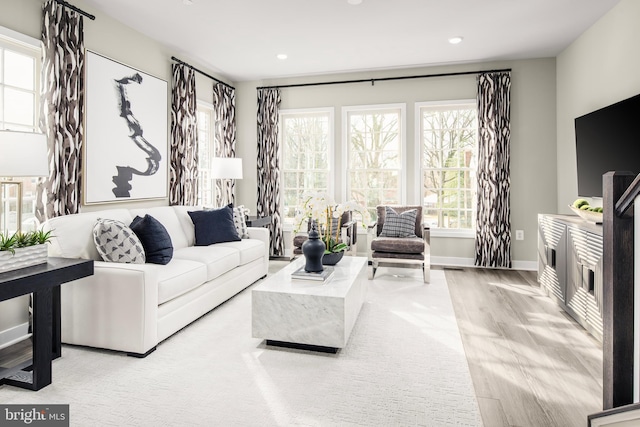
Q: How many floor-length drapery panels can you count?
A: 5